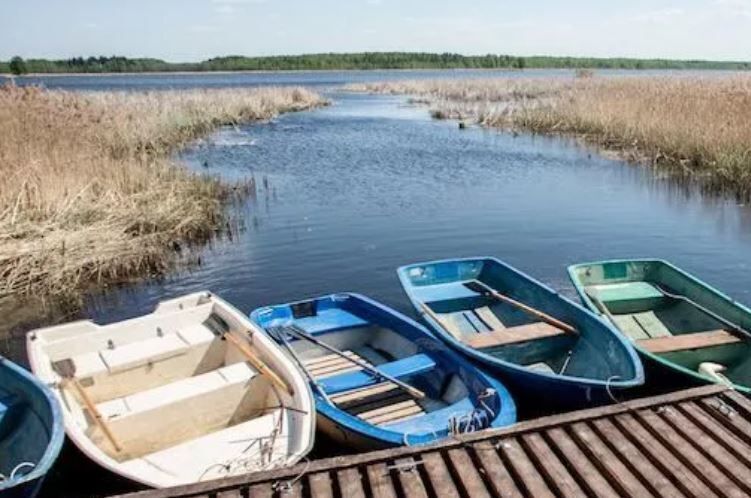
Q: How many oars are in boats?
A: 8